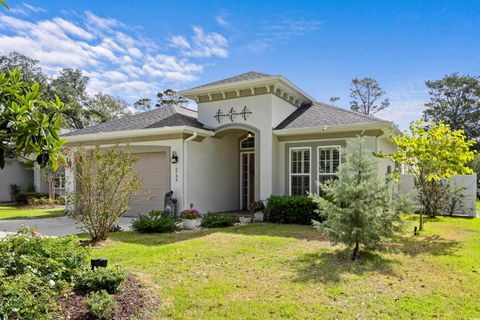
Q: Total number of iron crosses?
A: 3